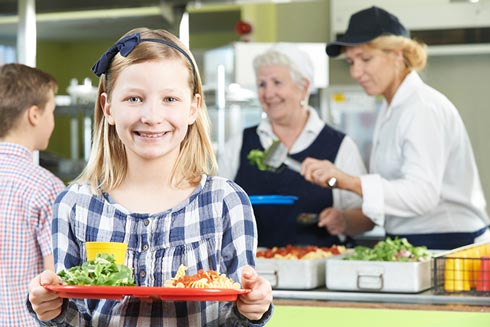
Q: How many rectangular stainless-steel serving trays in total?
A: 2